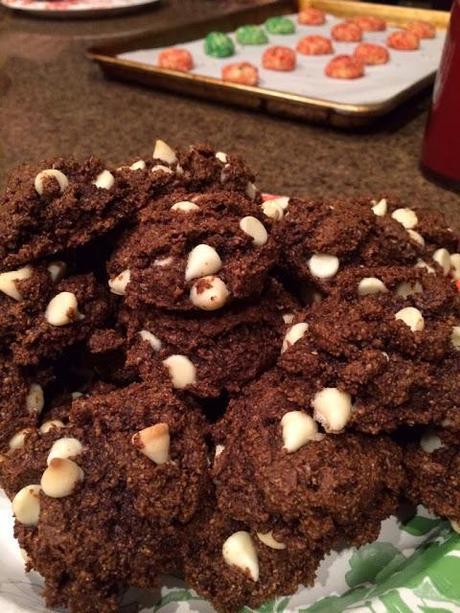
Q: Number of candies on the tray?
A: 14